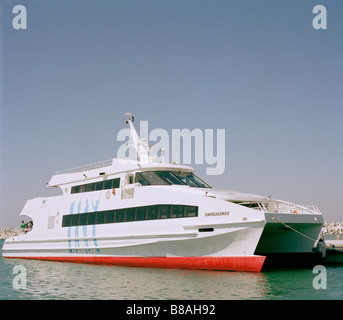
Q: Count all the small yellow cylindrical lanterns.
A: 0